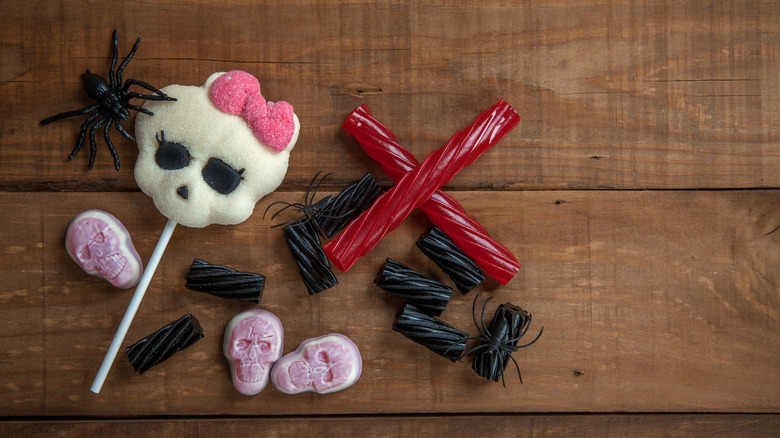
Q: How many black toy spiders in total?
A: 3